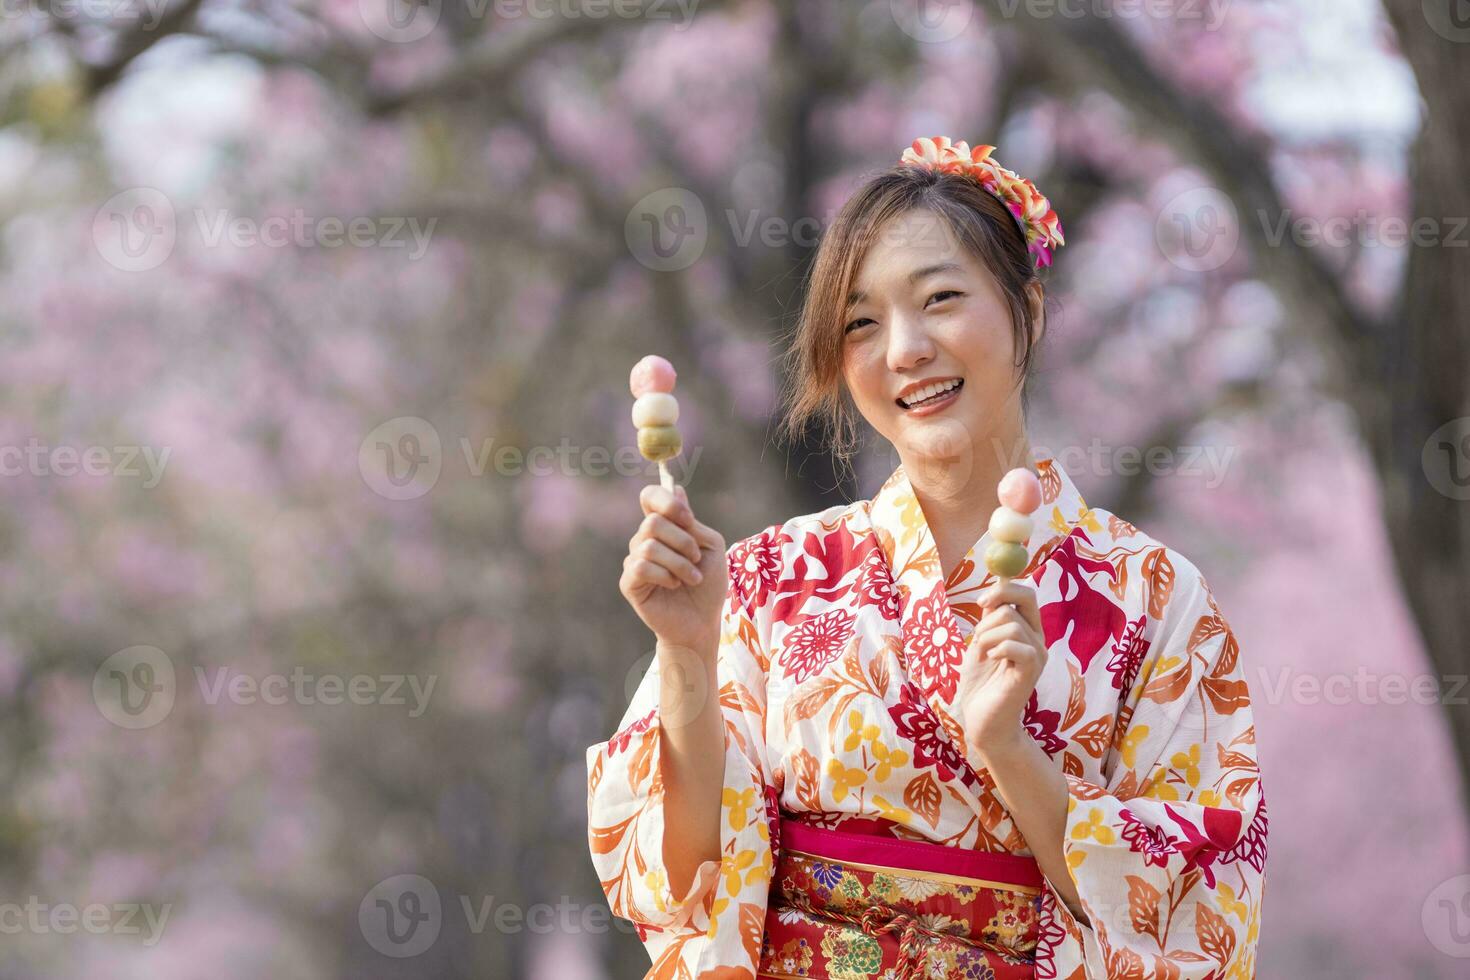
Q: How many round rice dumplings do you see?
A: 6